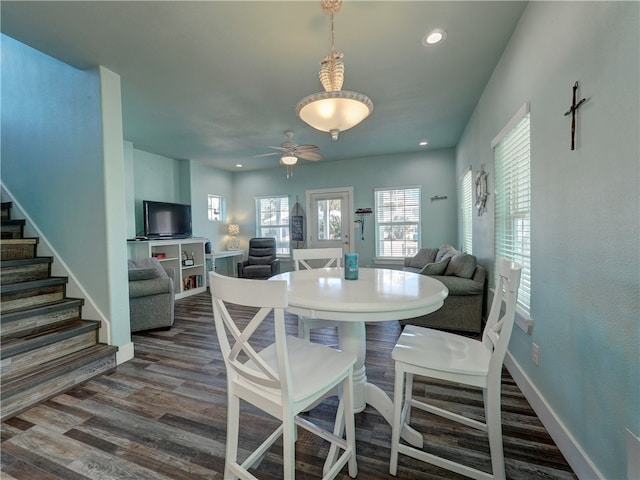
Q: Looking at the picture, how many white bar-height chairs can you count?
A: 3